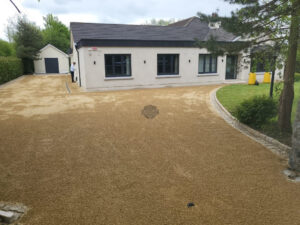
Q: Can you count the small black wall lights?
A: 4